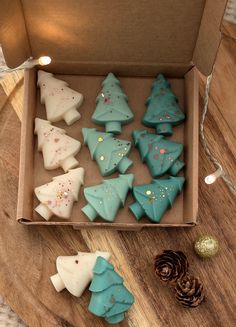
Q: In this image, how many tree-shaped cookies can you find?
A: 11